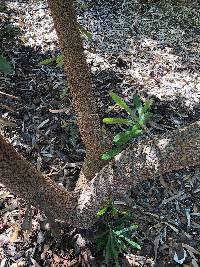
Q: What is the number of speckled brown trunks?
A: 3